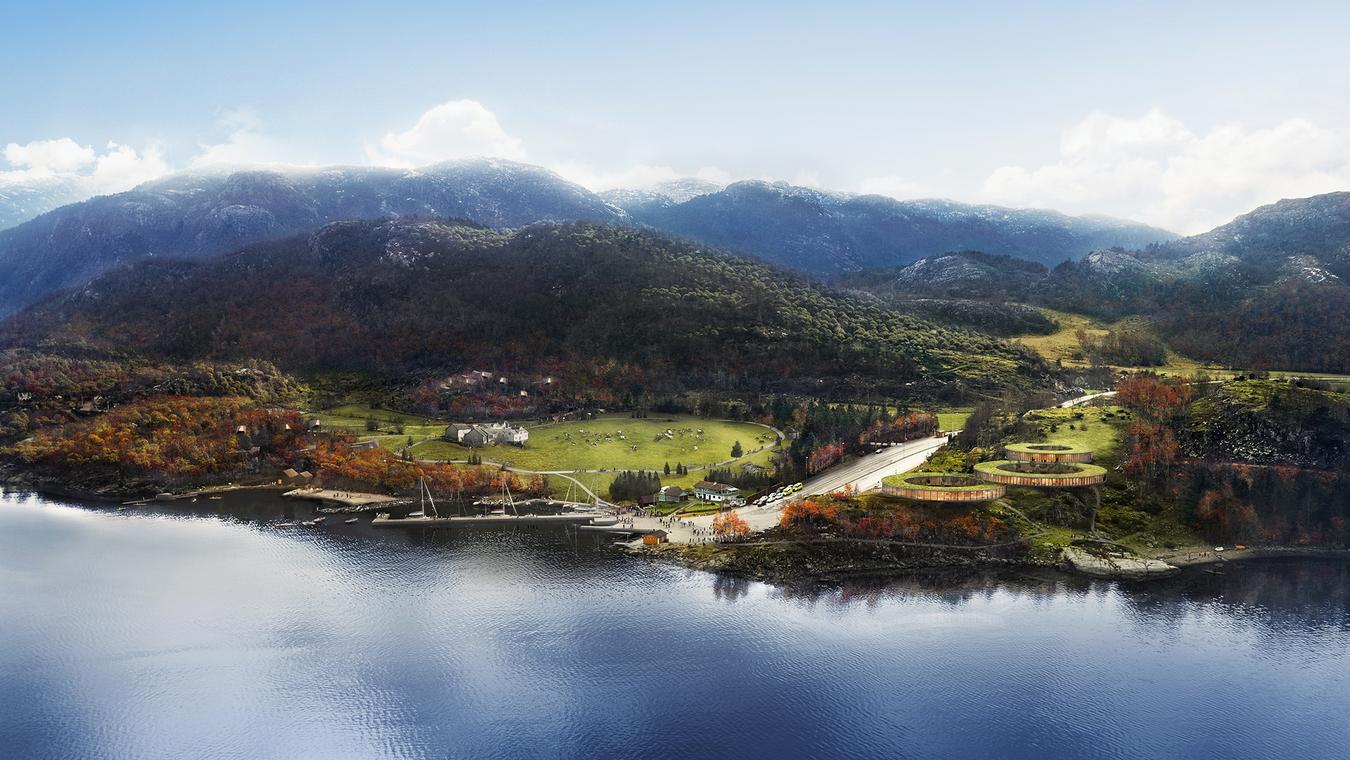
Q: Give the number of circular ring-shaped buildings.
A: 3